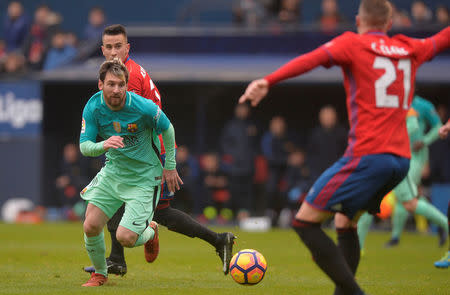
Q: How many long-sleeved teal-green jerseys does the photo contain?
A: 2